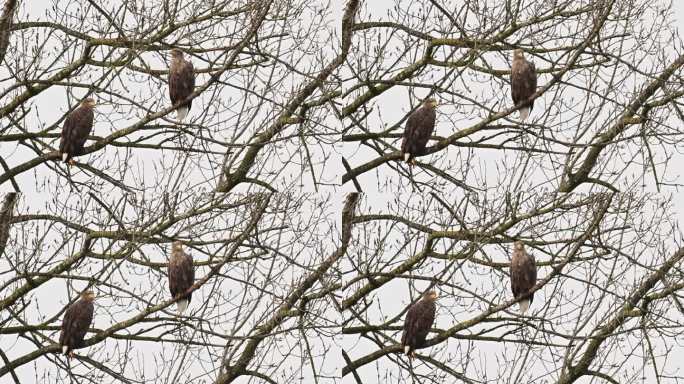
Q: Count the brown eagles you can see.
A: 8